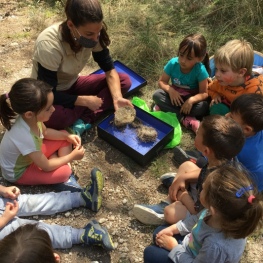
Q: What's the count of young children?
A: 8